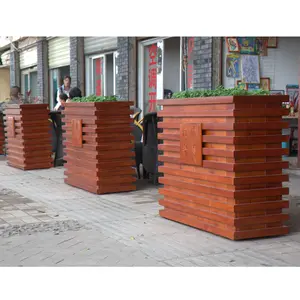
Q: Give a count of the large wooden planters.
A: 3